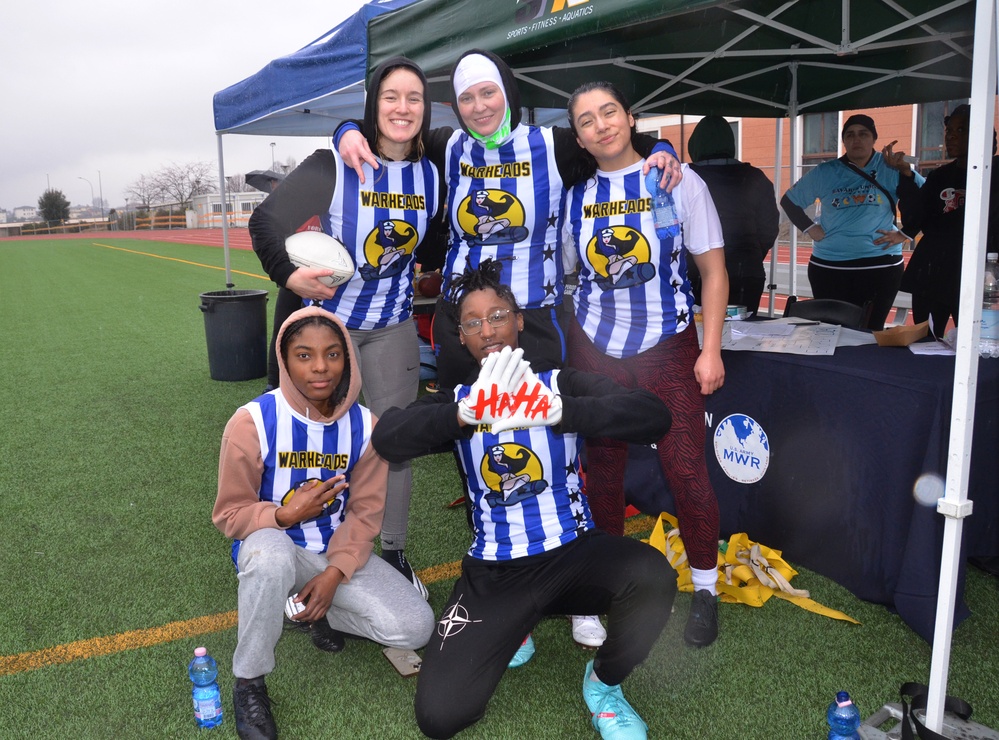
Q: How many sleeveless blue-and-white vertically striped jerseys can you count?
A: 5